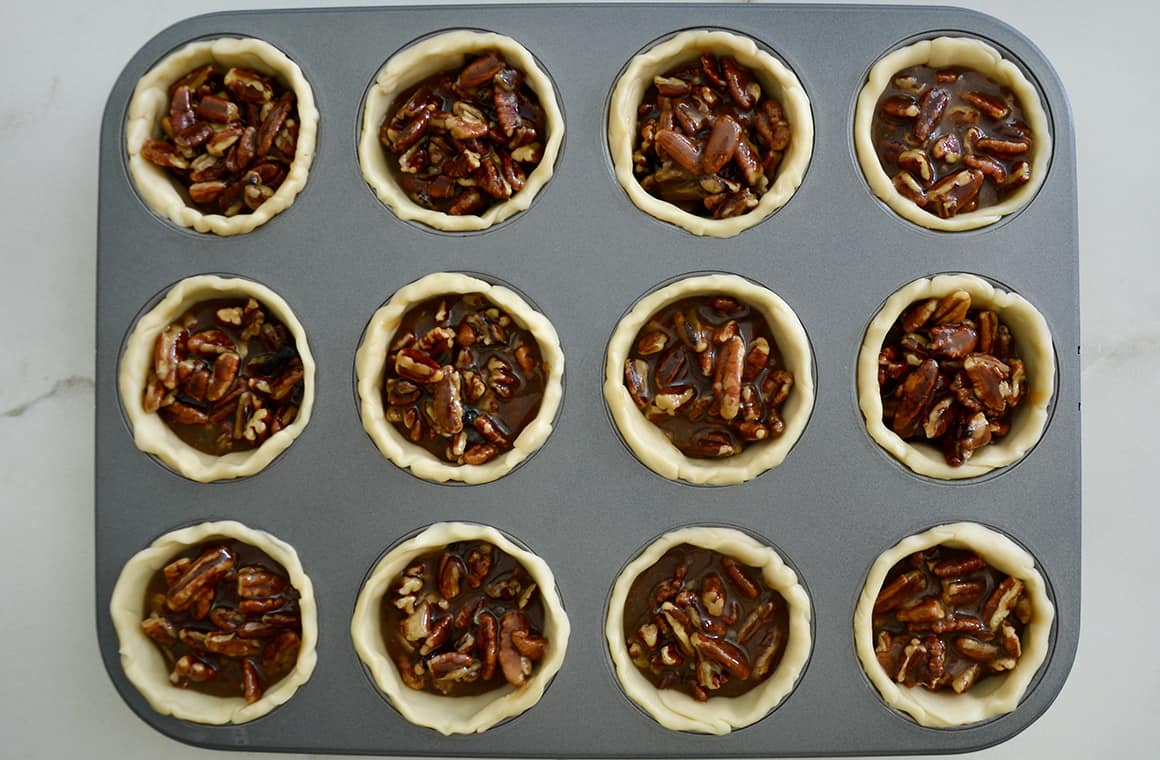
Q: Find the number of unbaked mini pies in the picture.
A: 12